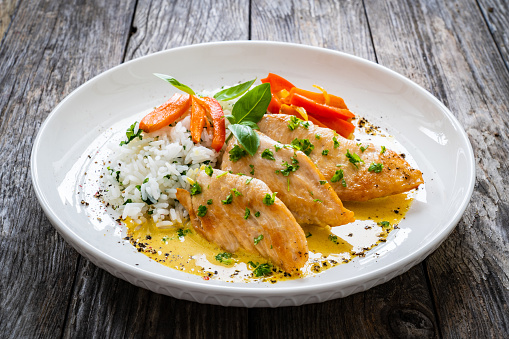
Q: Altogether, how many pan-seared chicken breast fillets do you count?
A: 3